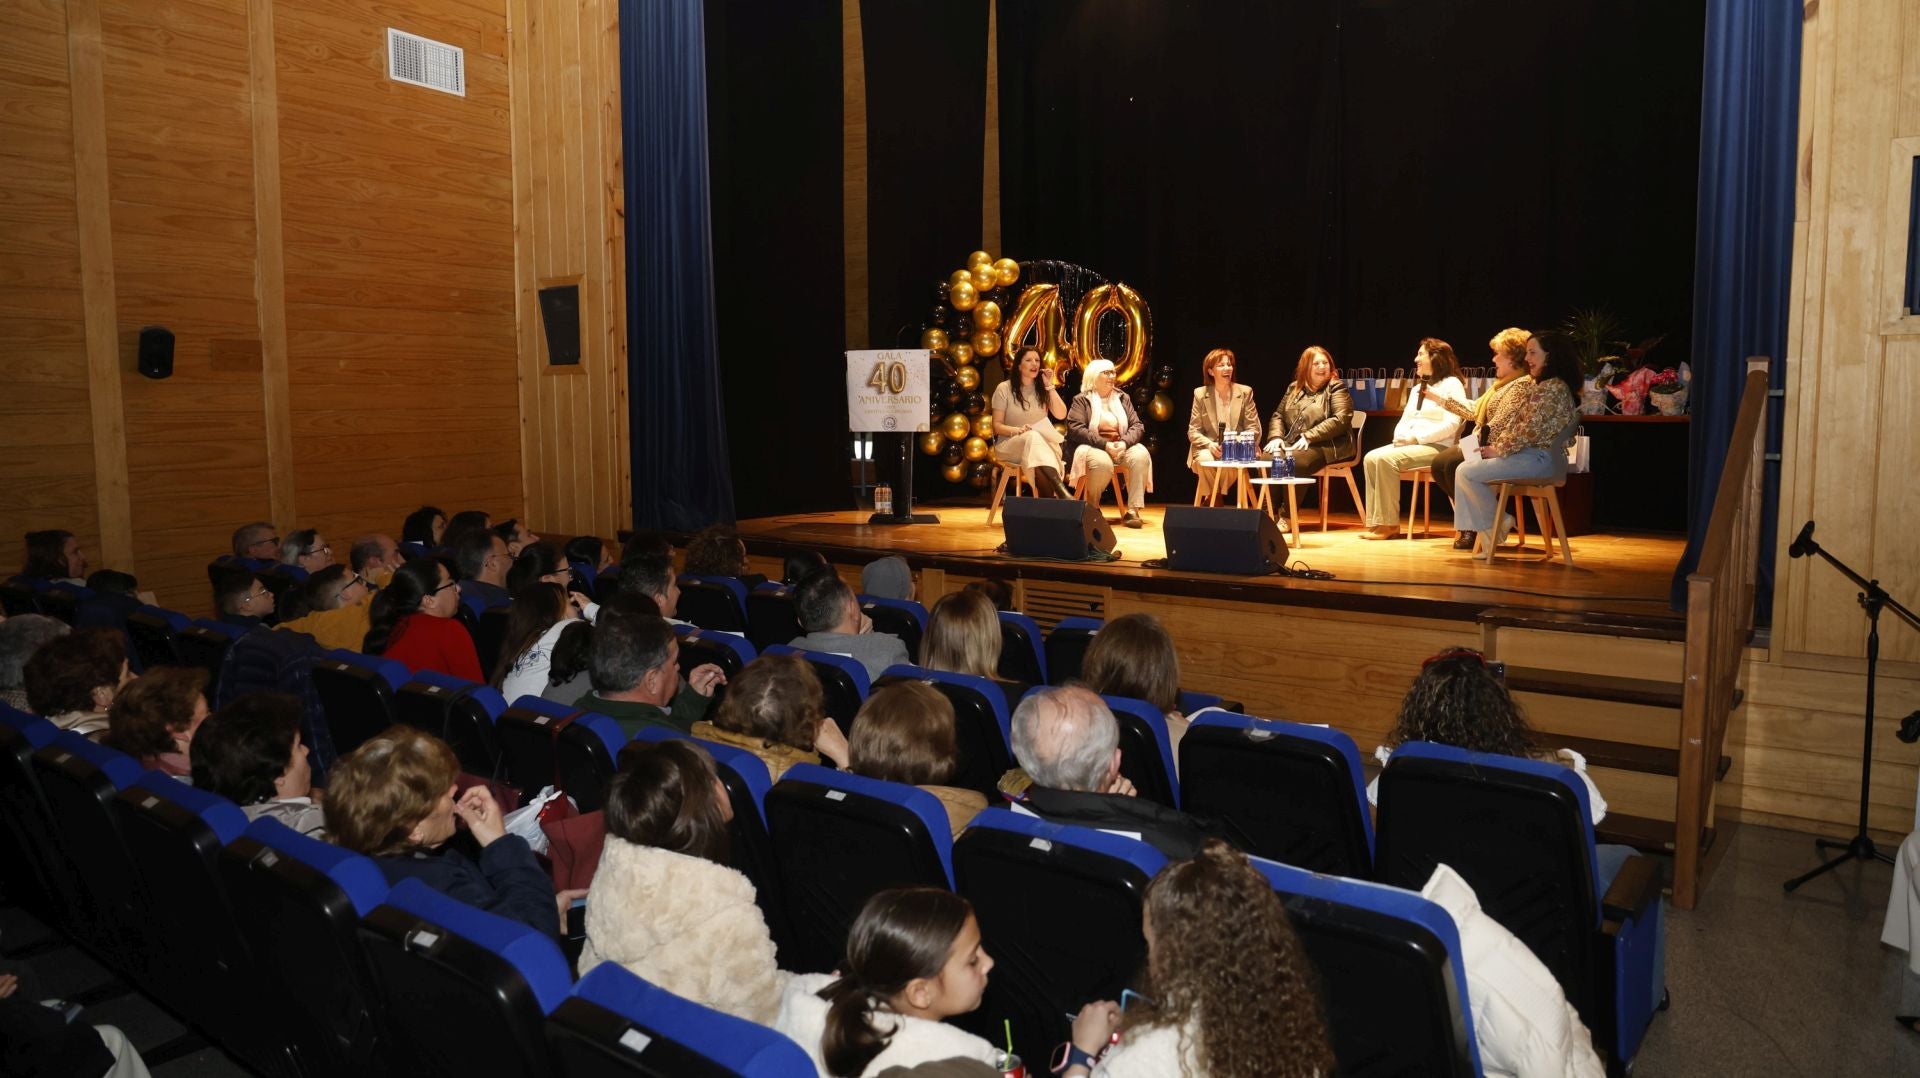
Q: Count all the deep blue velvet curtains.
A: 2